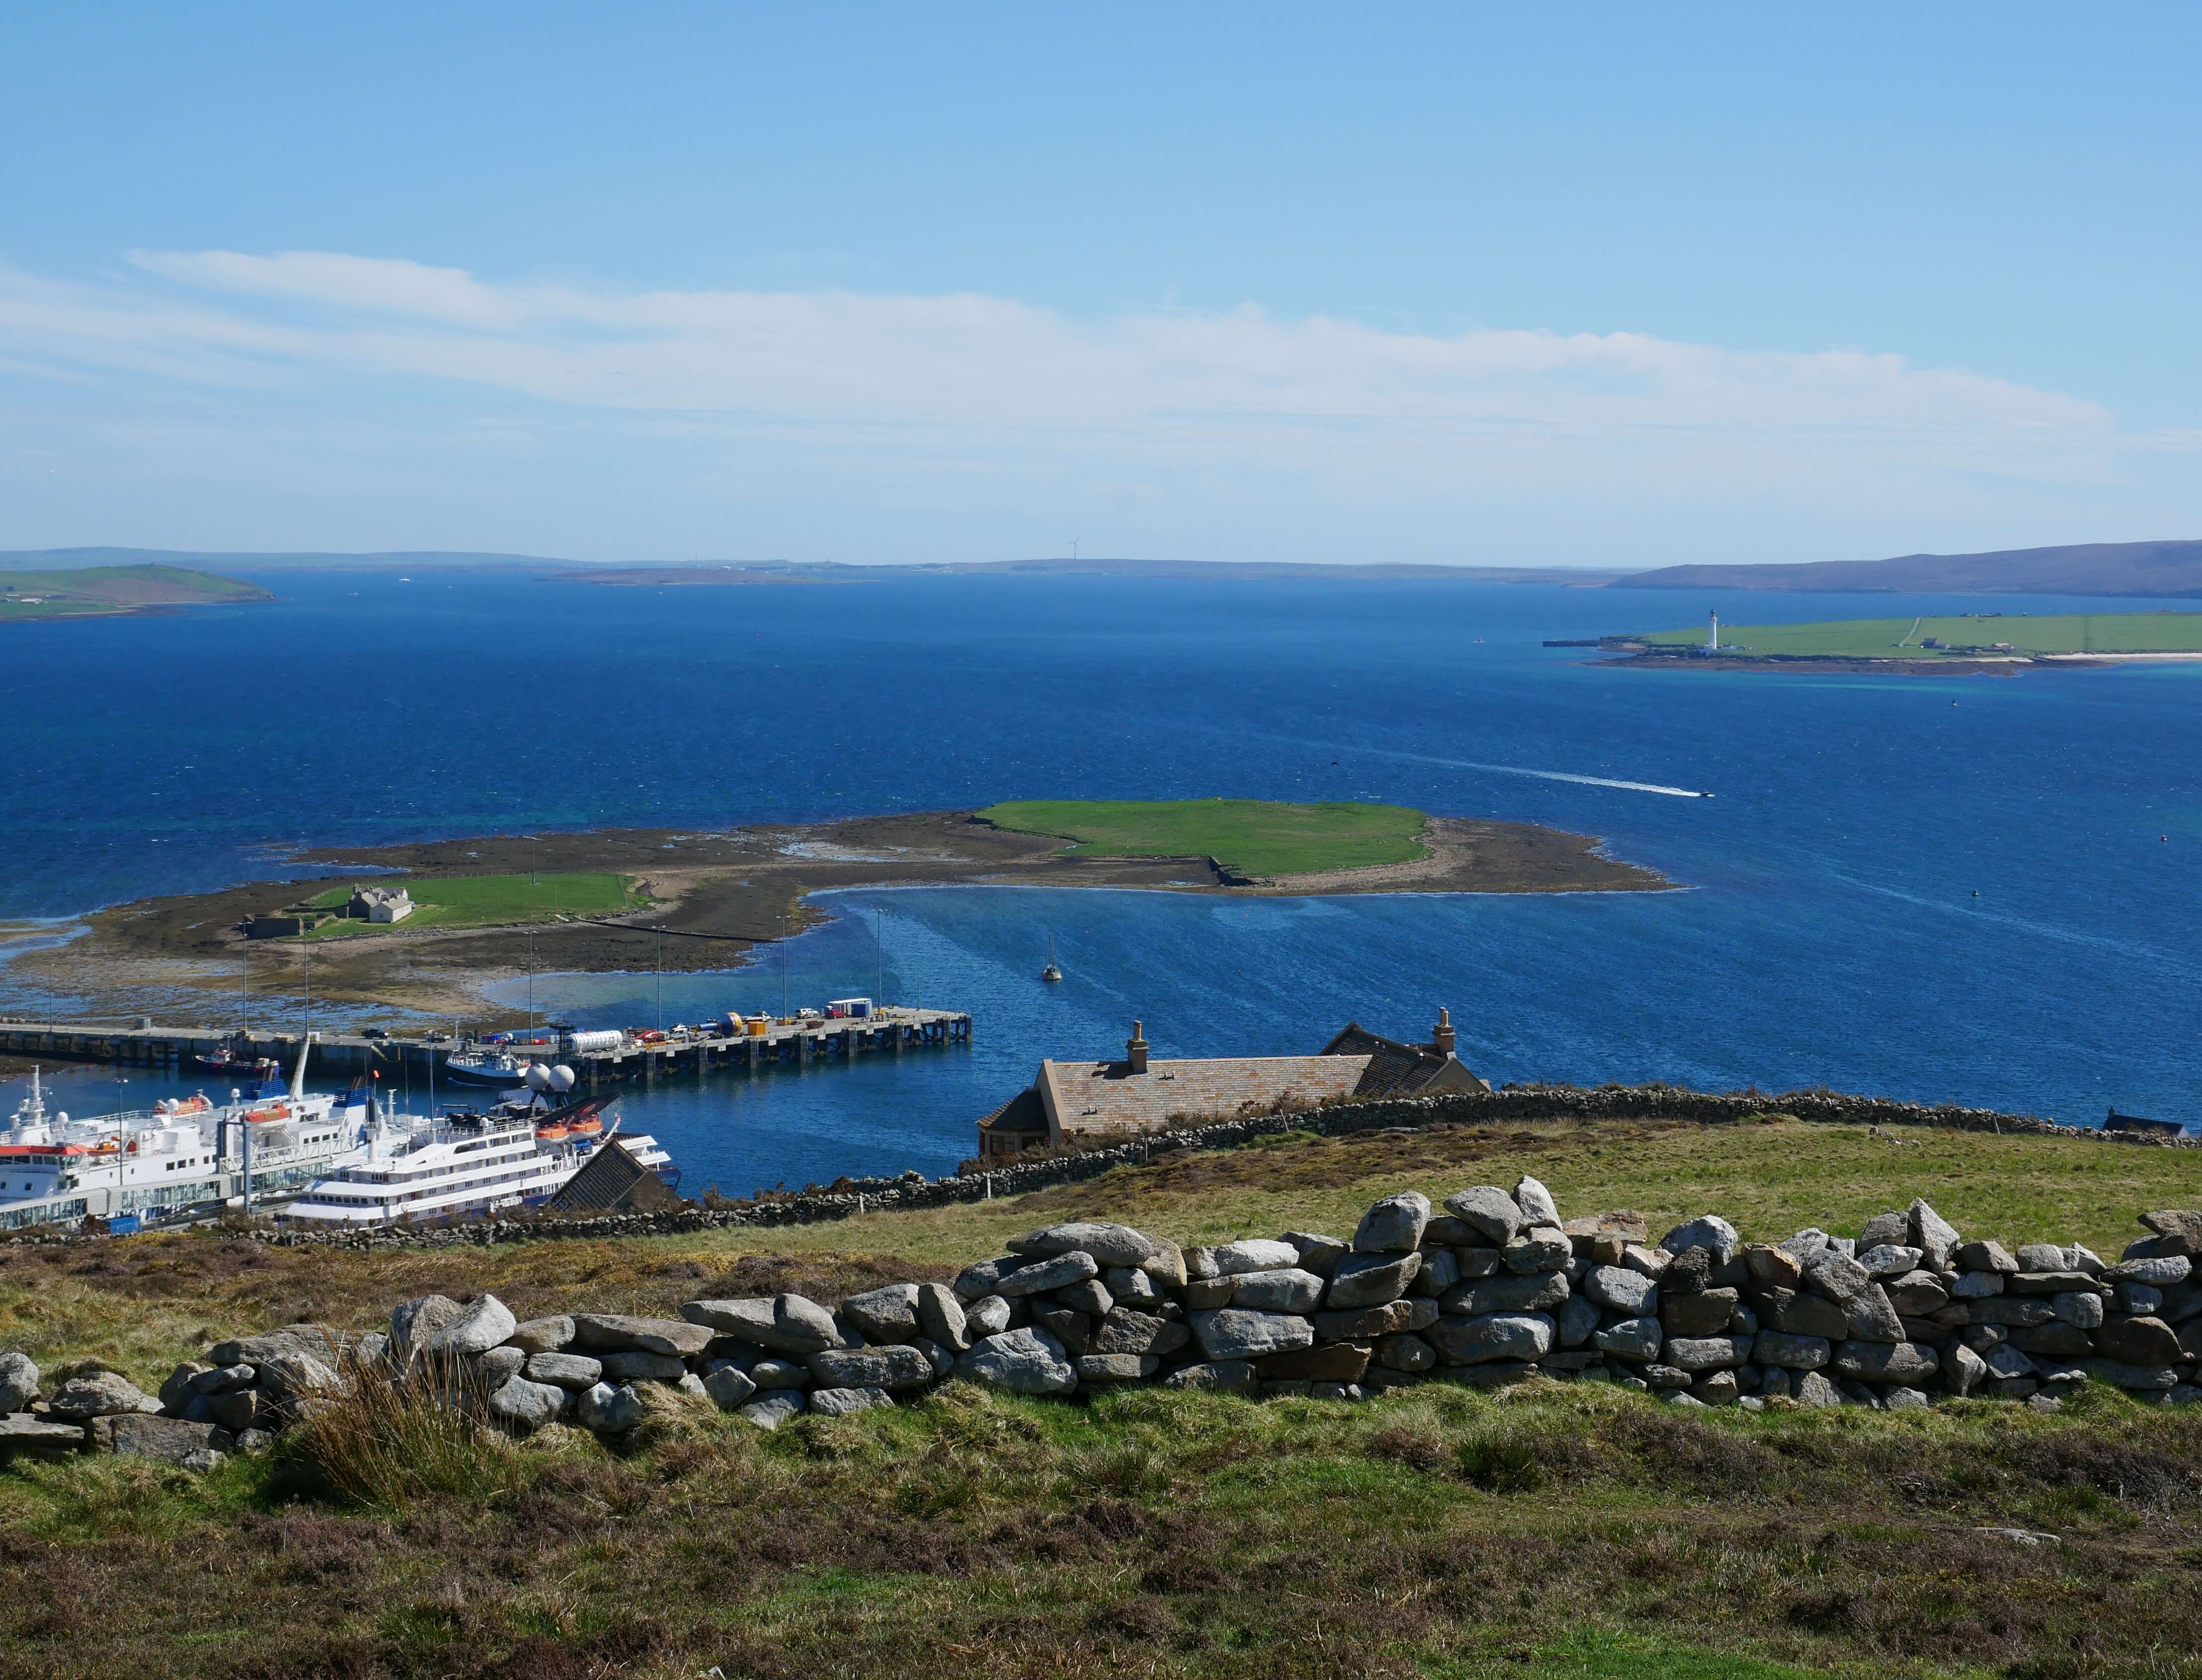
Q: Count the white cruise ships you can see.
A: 2